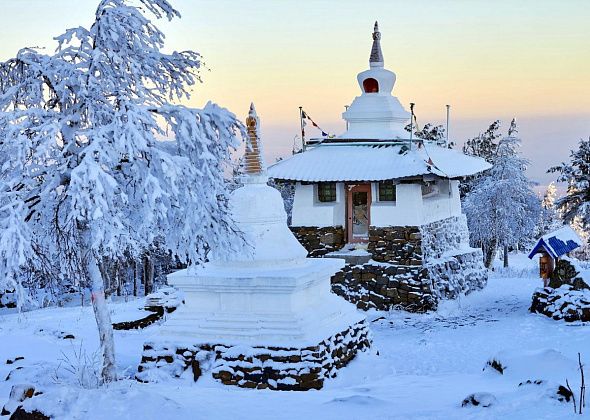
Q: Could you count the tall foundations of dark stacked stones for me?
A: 2